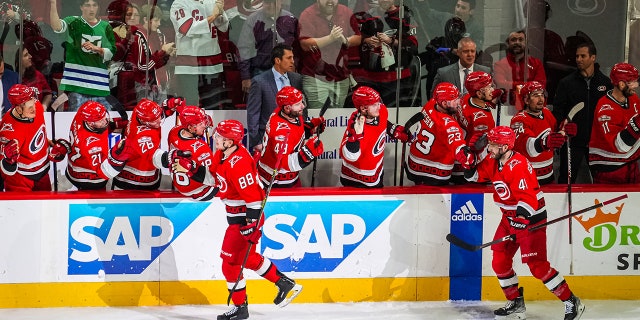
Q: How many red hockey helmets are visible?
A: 12